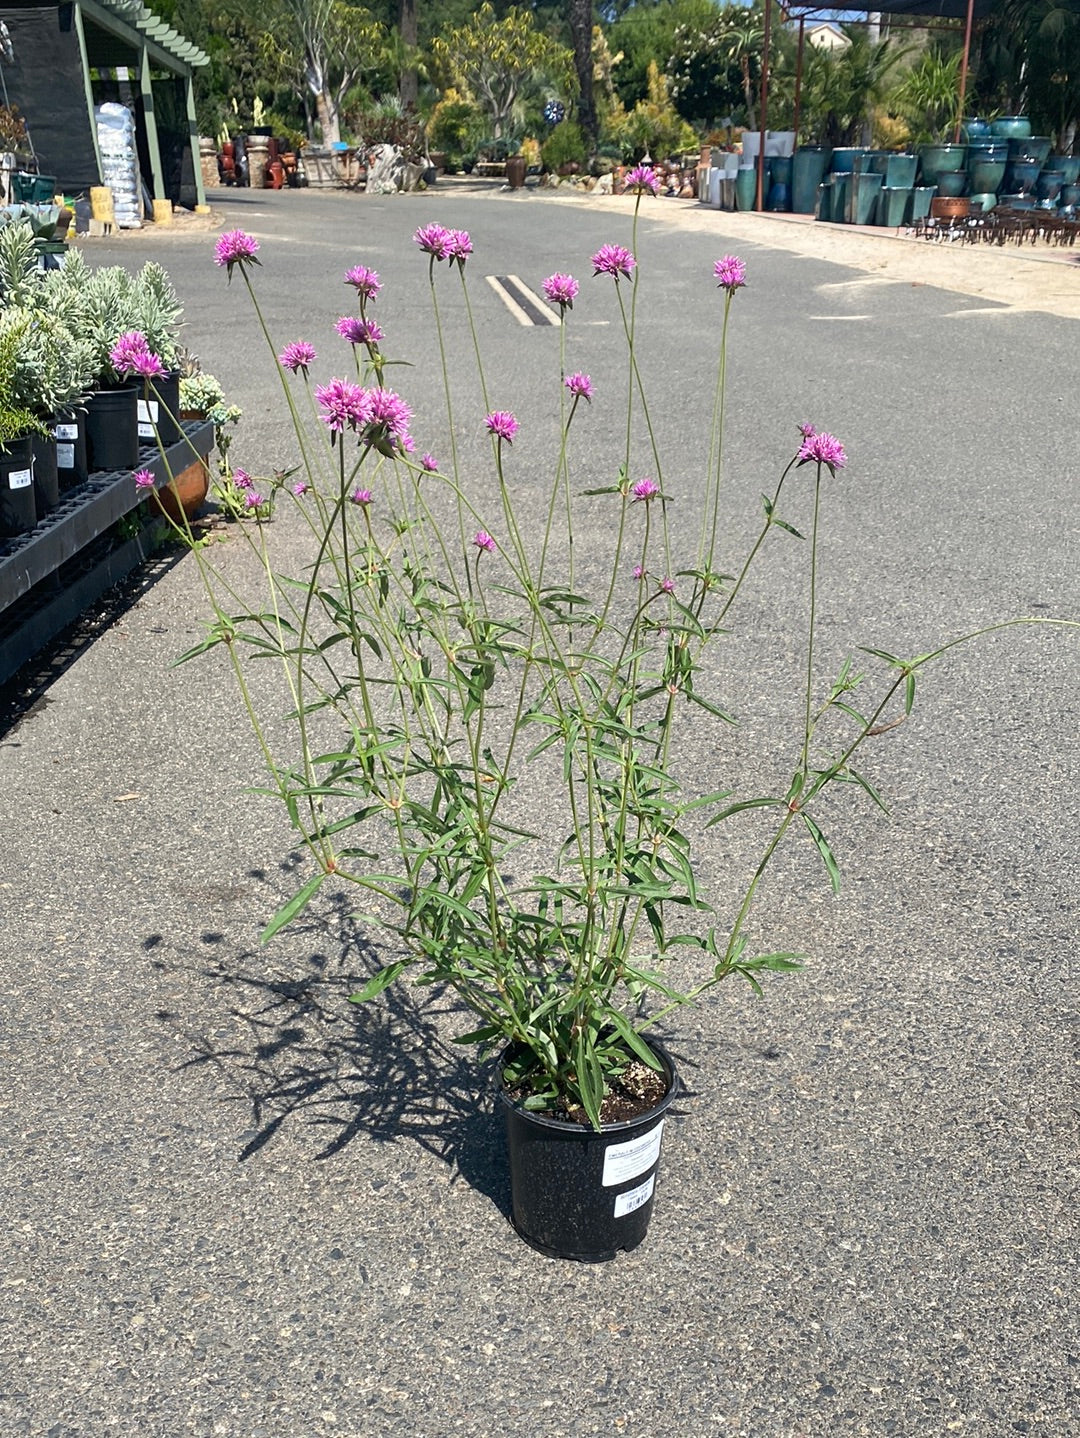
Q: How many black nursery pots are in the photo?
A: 6